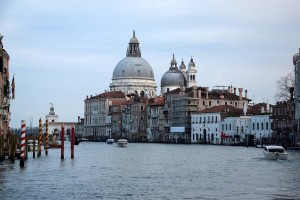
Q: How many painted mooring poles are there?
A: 5